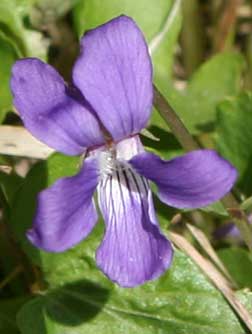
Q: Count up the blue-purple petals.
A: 5